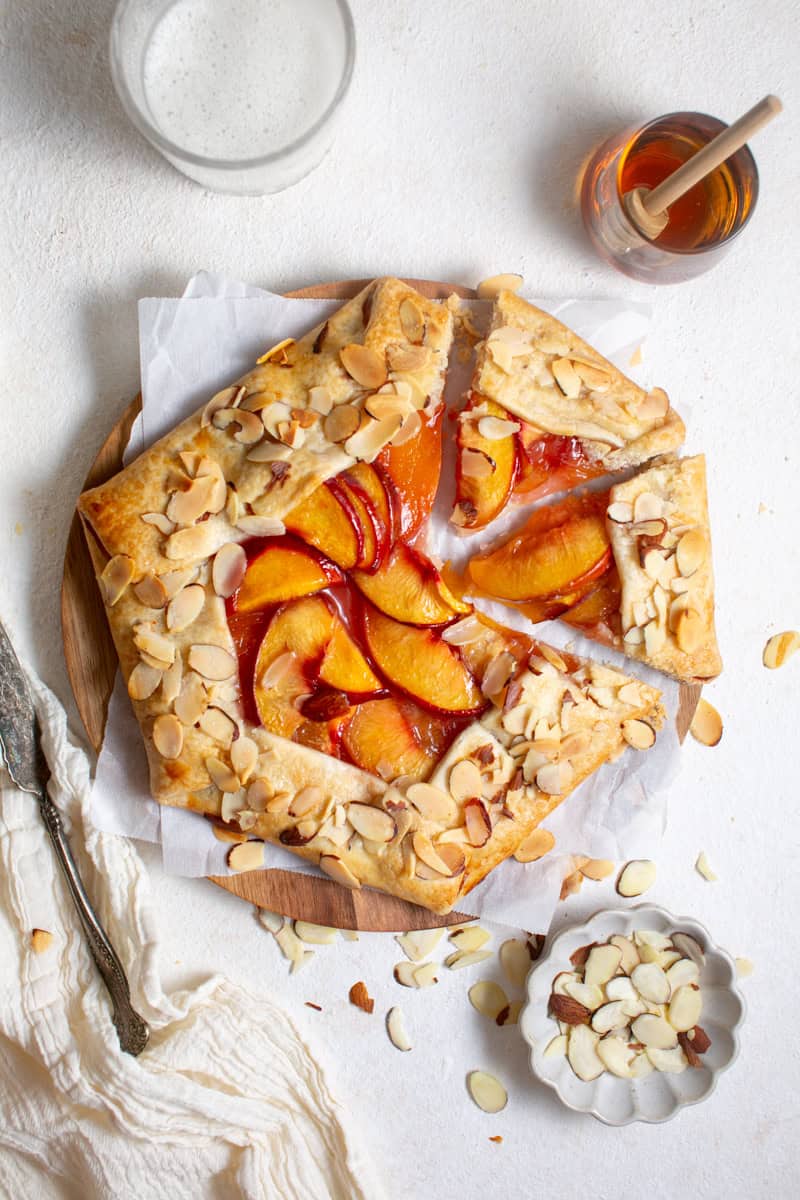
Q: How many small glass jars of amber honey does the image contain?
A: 1